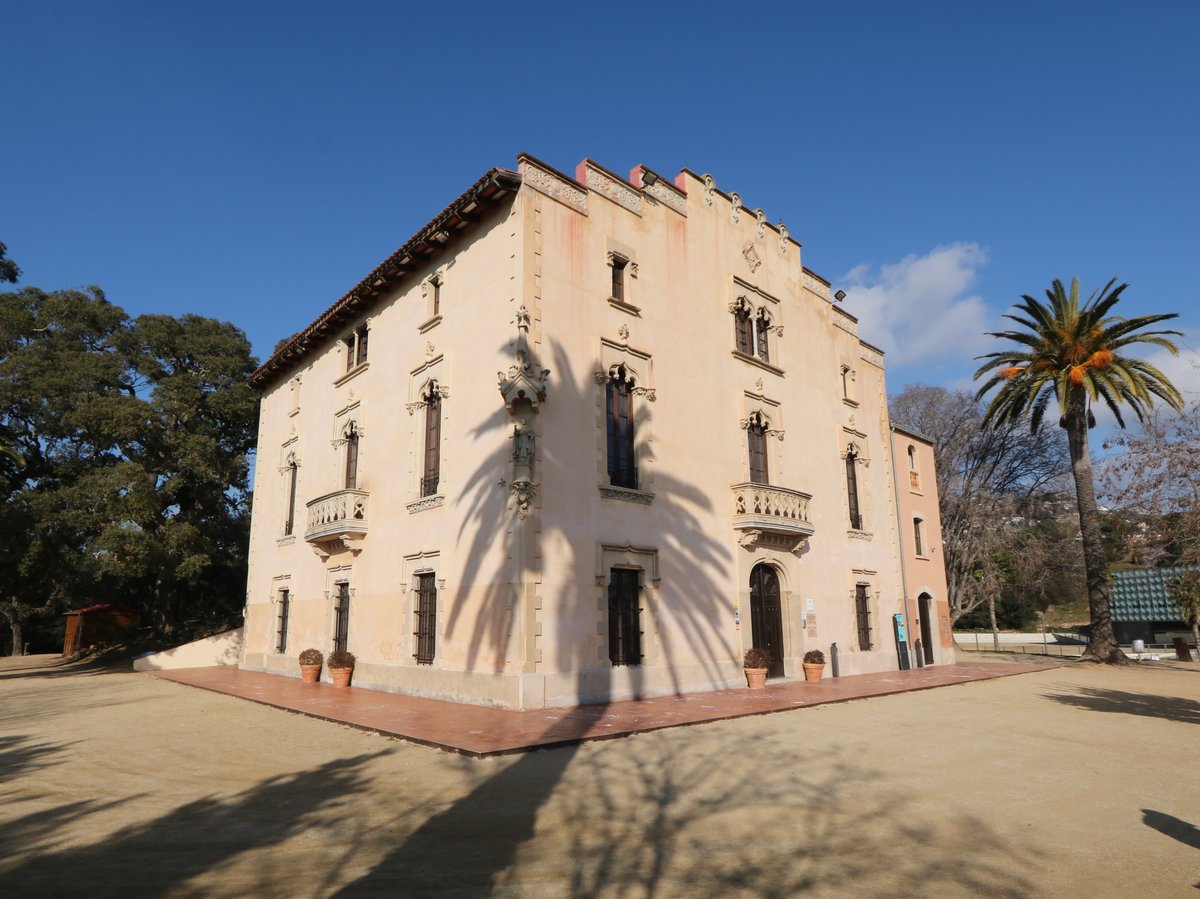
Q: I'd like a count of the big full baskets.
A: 4